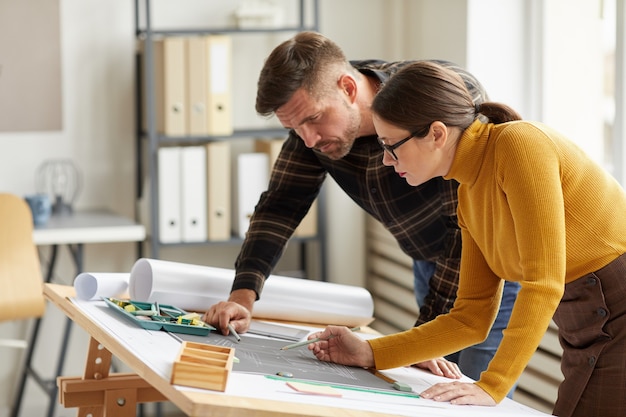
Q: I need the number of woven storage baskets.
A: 0